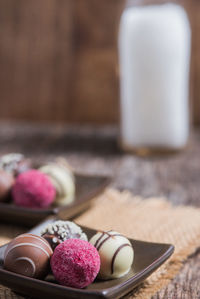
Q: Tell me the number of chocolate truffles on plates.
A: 8